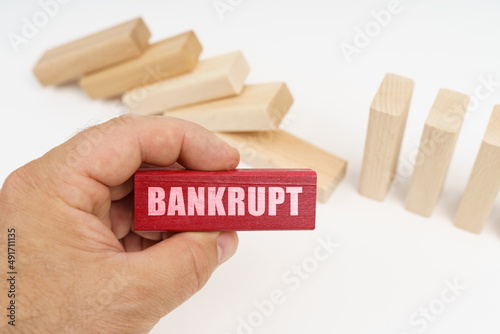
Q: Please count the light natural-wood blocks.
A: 8